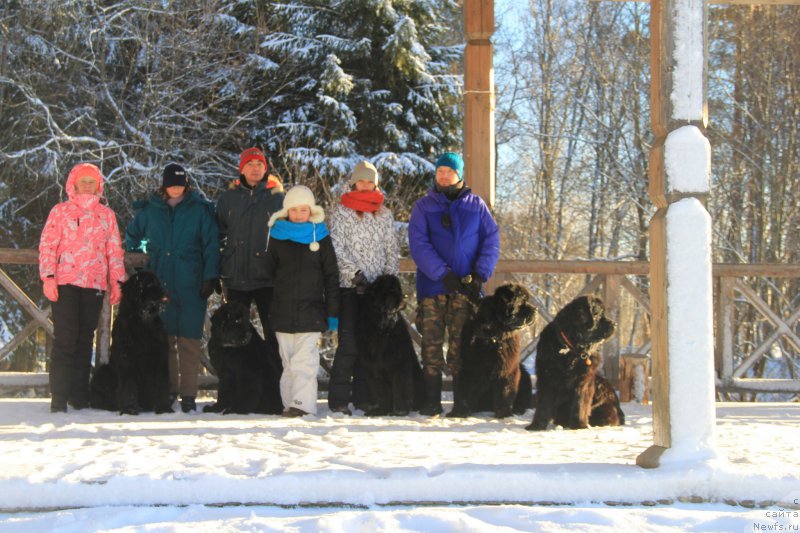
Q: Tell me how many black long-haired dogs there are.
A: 5